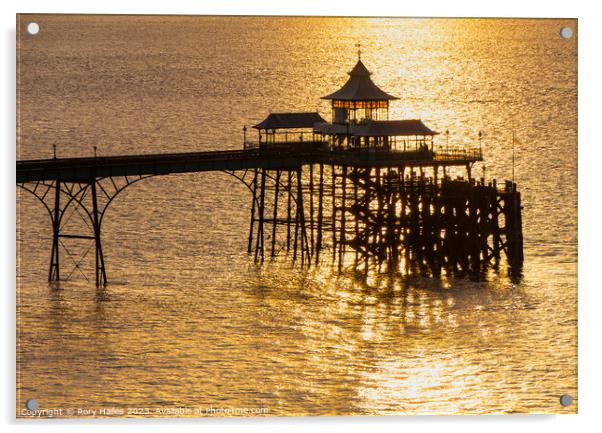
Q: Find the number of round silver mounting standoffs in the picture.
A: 4